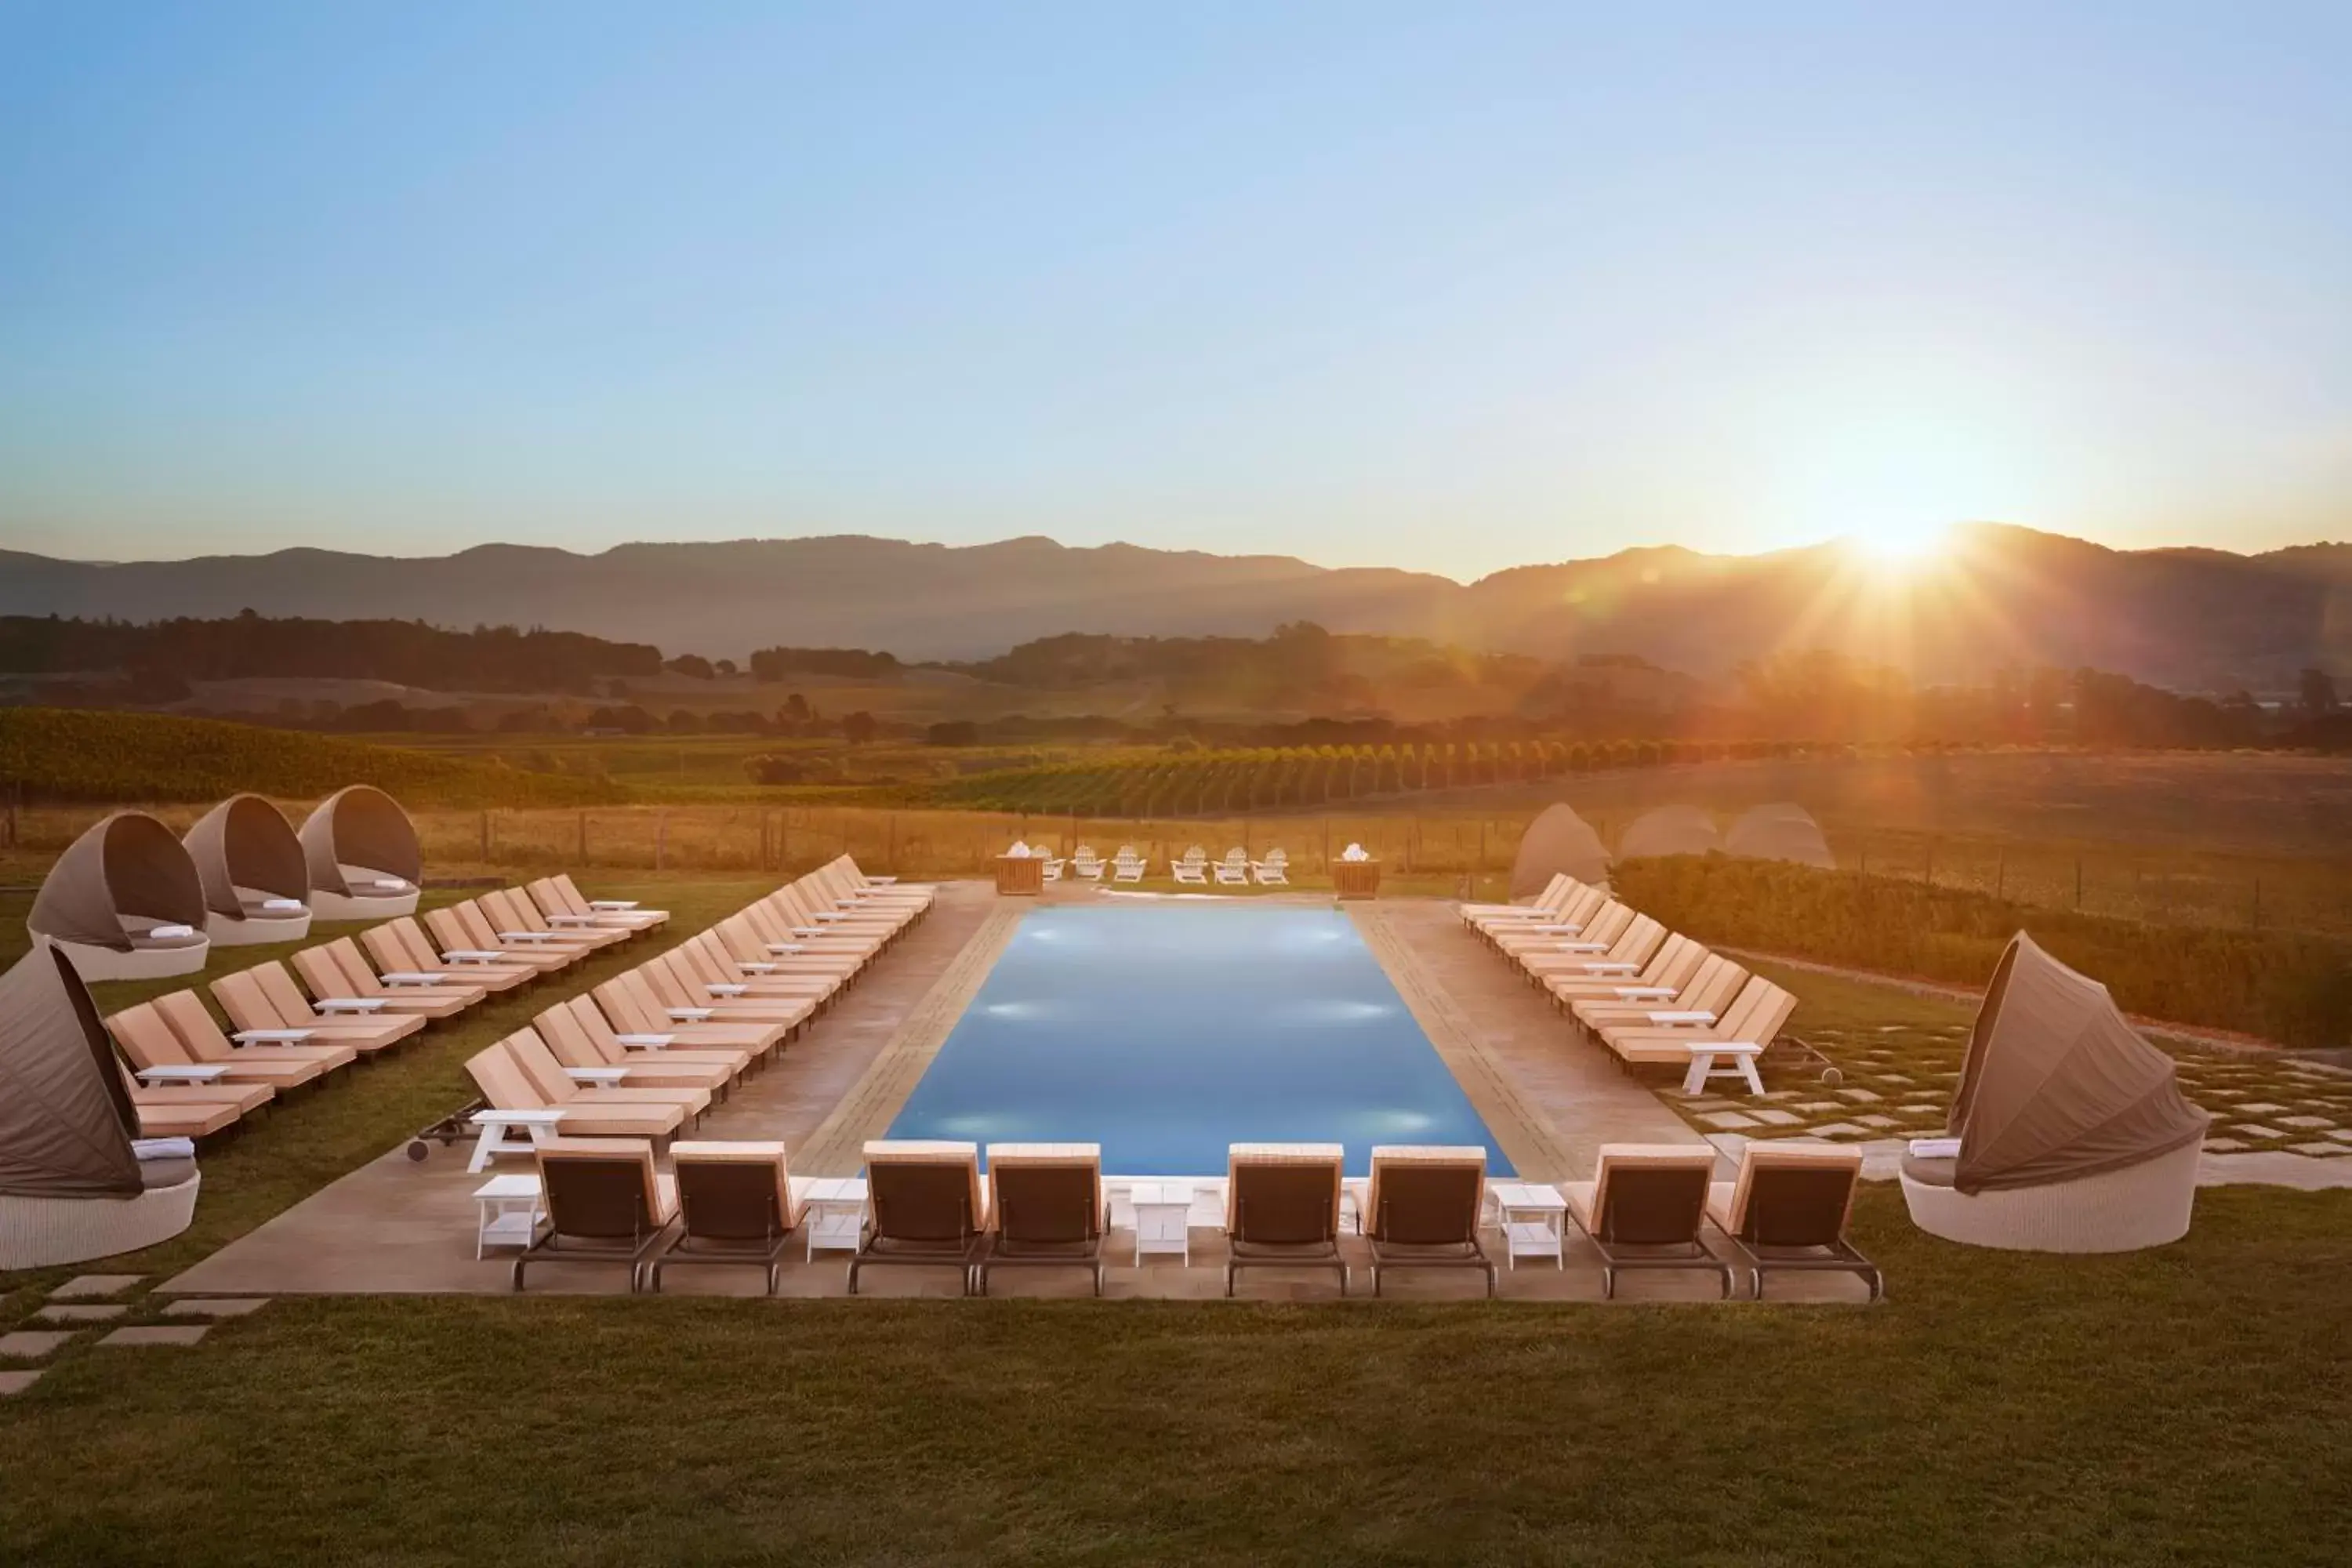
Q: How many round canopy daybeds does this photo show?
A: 8